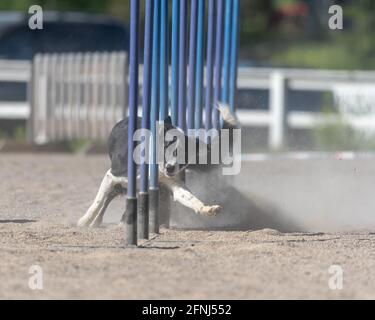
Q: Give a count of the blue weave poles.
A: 12